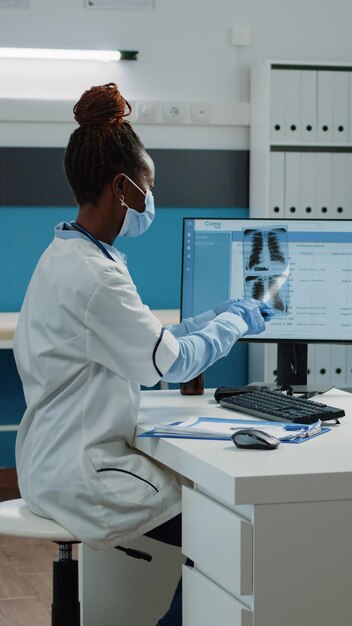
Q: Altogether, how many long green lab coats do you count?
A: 0